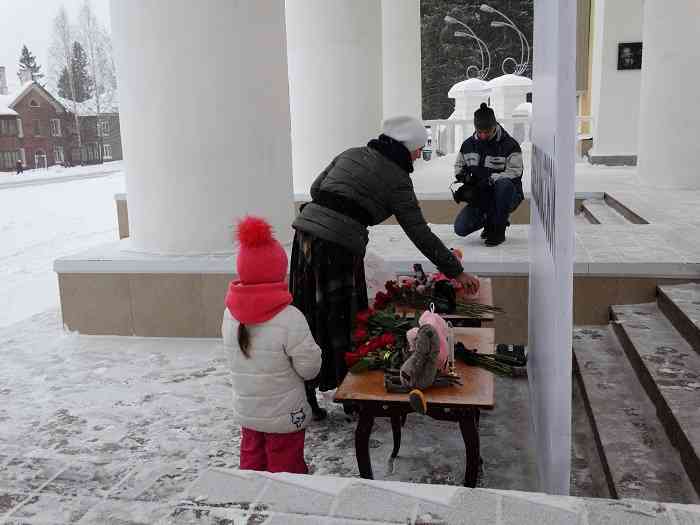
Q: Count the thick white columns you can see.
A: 4